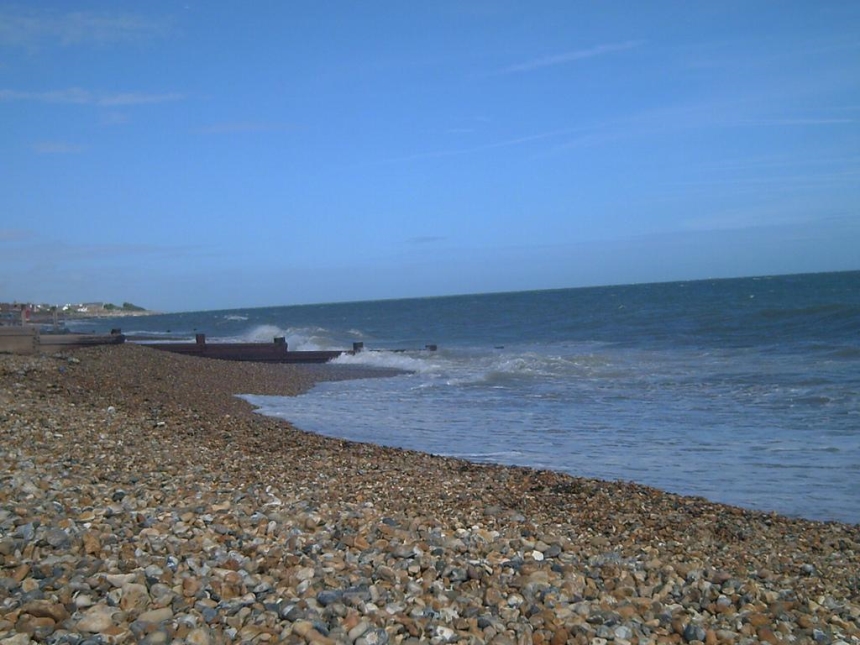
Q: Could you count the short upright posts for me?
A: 5